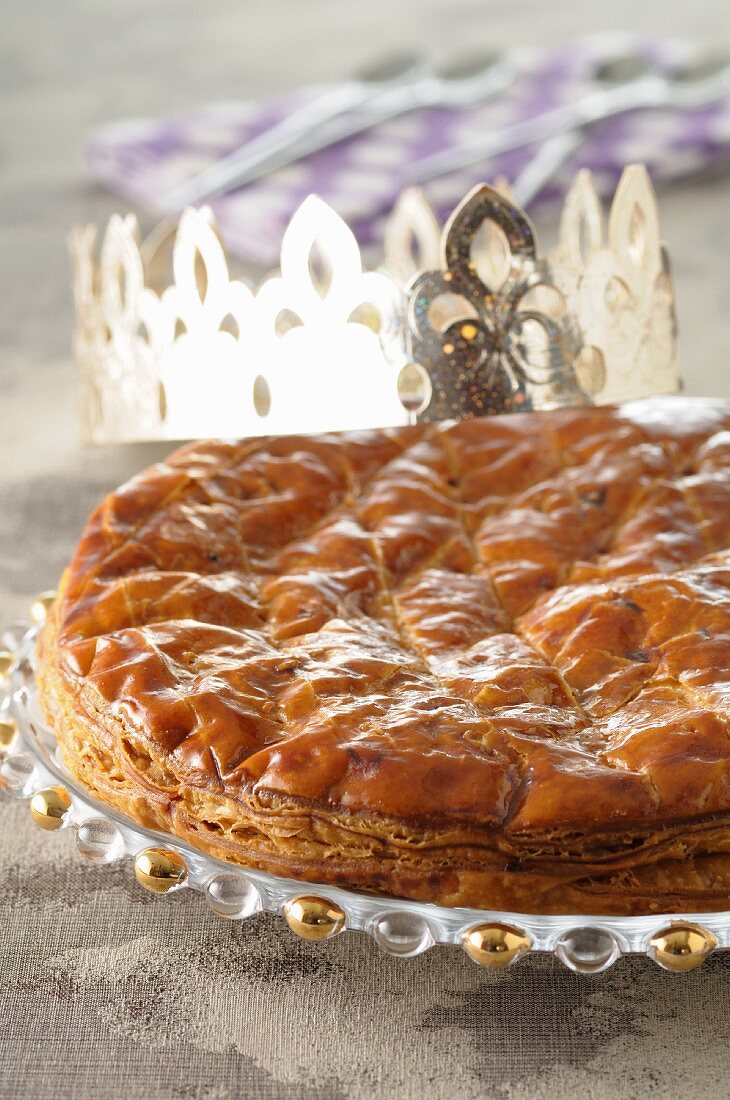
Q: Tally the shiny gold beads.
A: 8